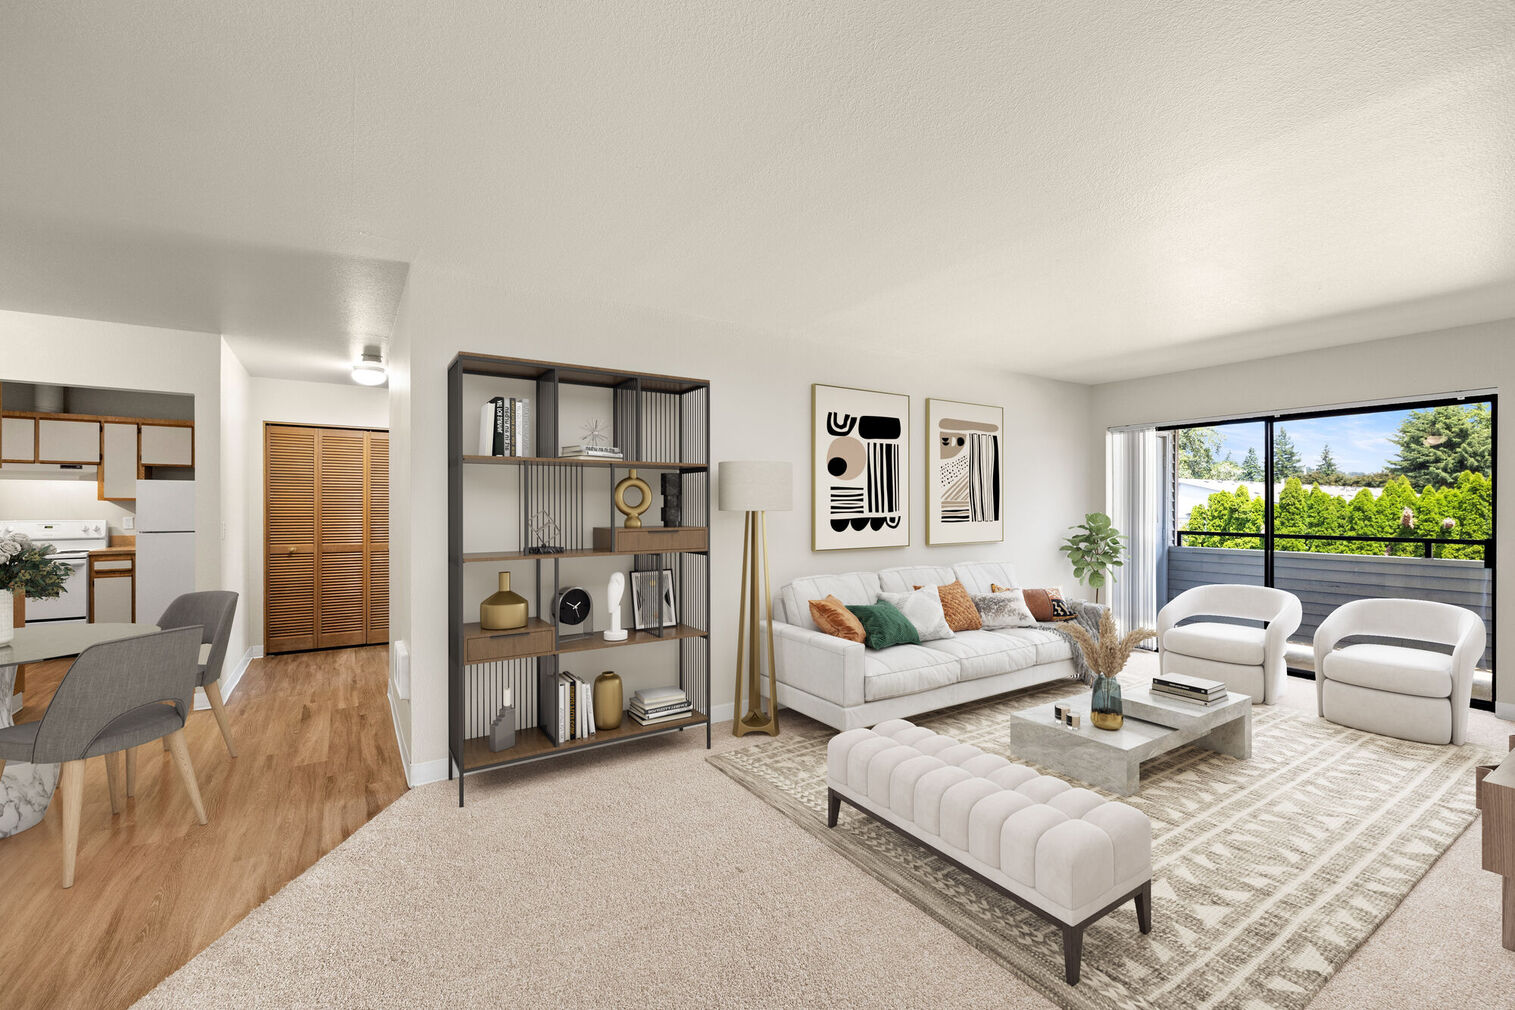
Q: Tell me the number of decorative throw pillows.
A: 6